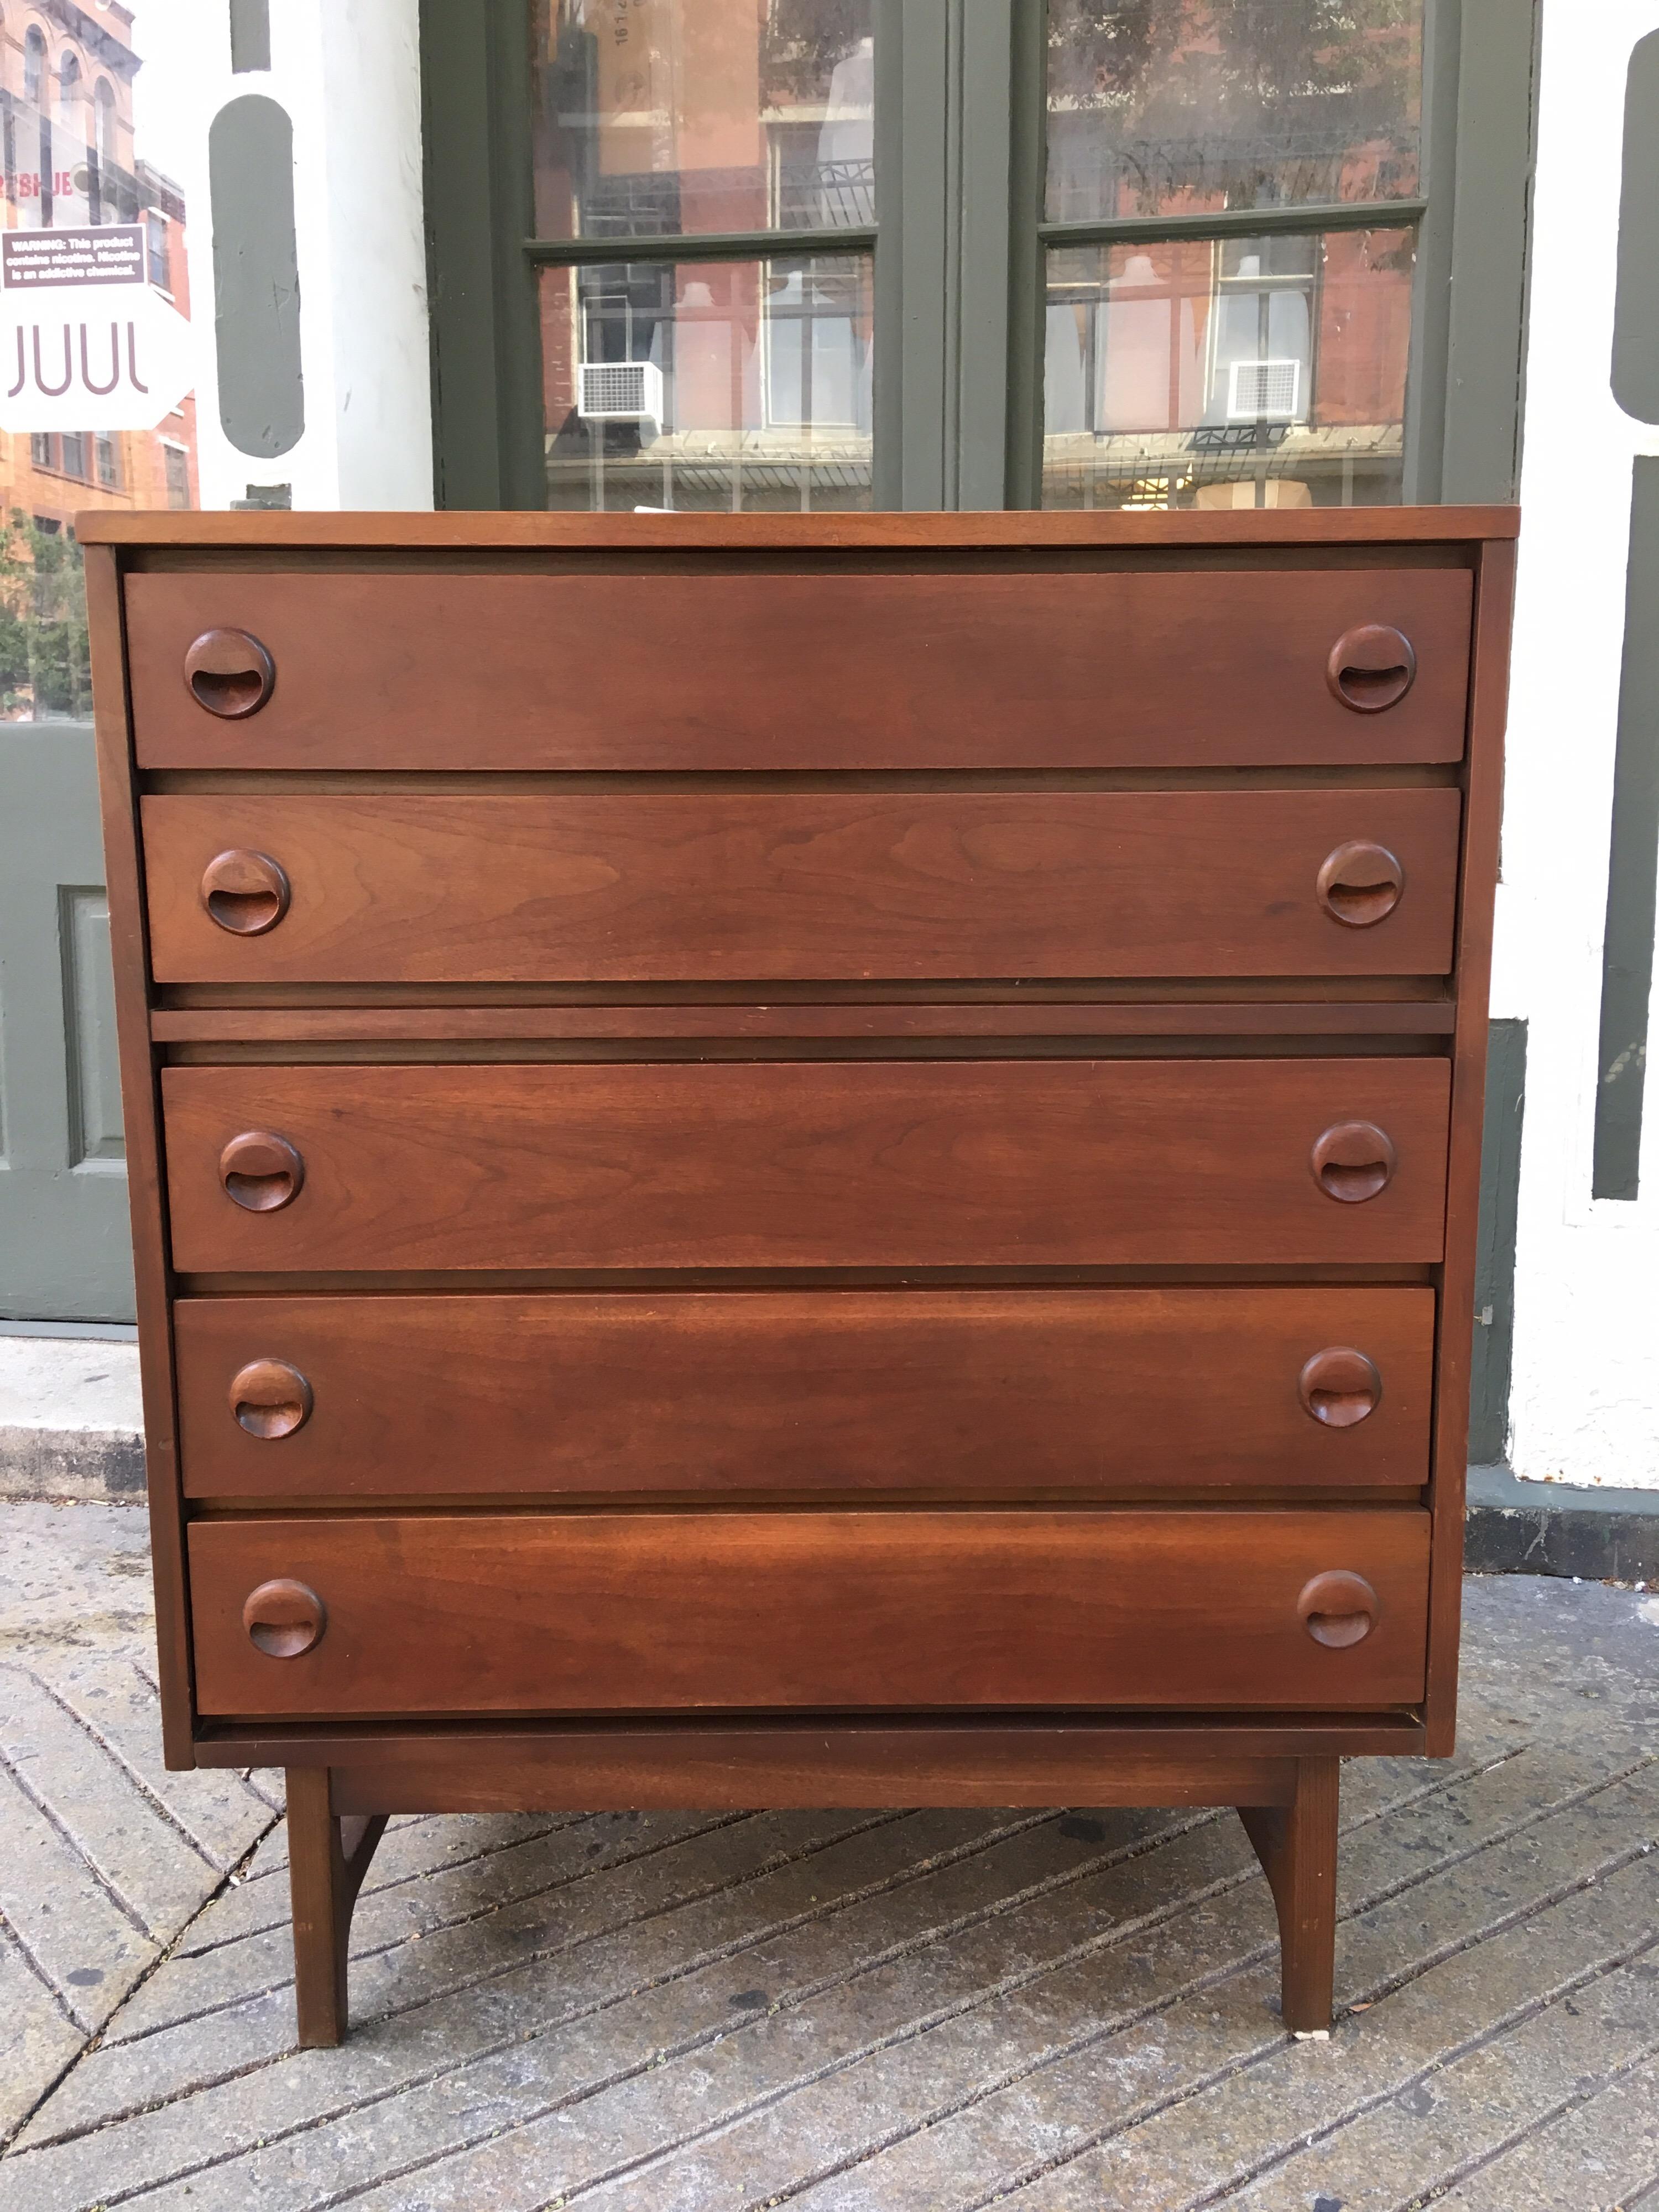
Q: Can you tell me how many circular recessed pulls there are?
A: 10